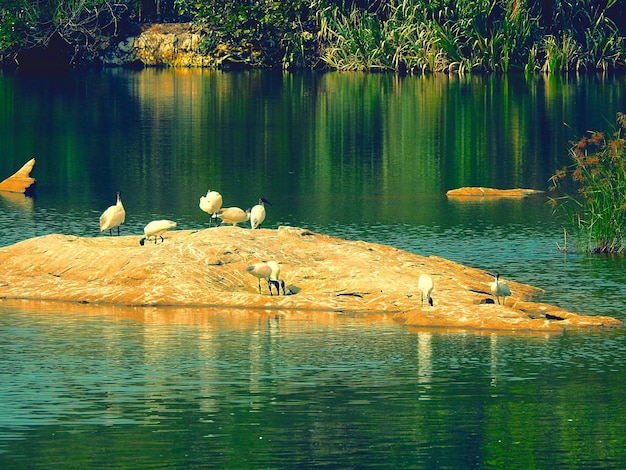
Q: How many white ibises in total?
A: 9